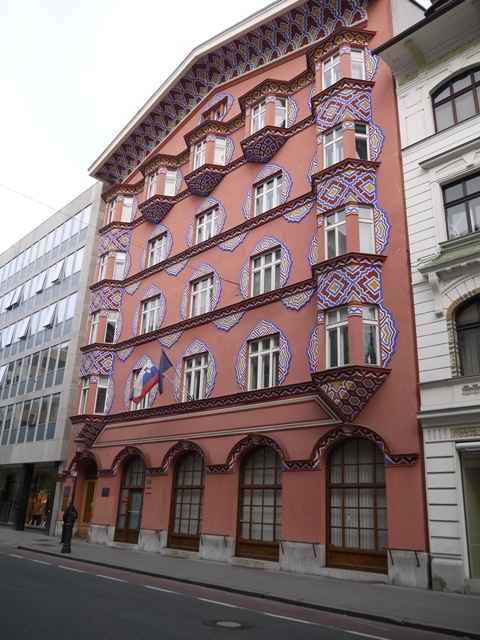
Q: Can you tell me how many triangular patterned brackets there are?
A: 5